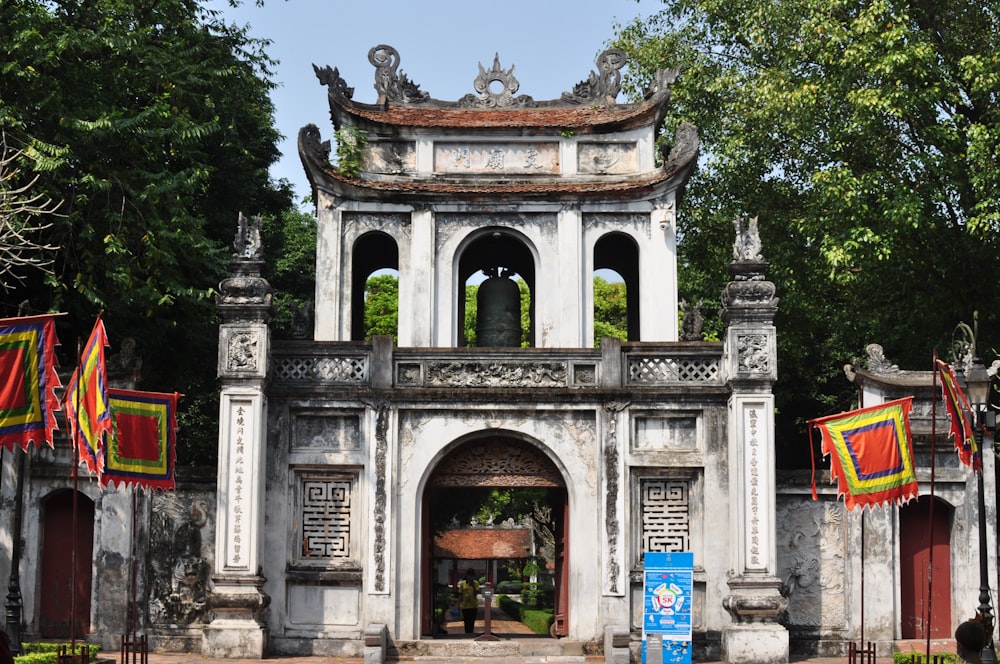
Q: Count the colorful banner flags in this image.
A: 5